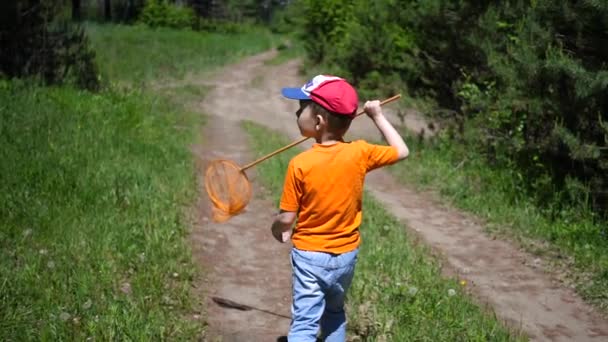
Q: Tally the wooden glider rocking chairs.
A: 0